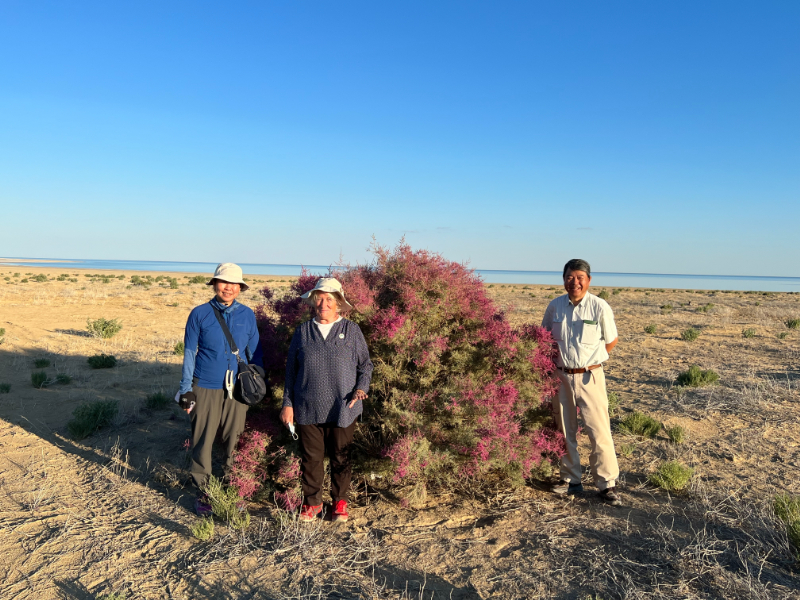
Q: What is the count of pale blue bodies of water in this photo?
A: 1